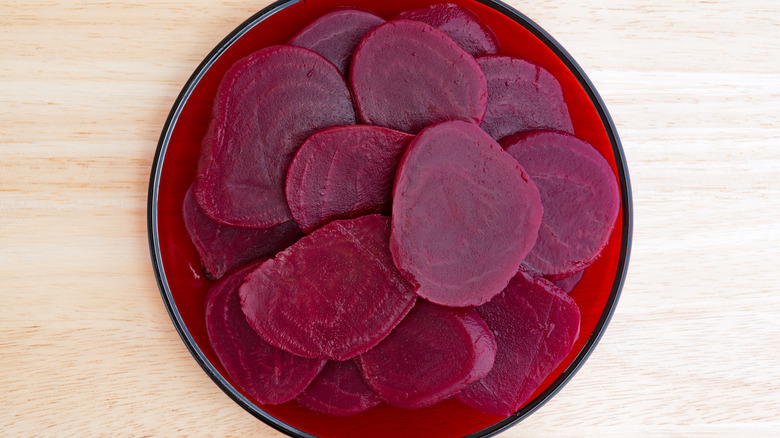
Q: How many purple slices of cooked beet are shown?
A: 15